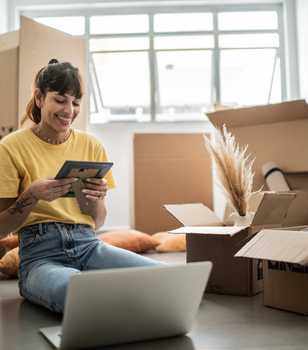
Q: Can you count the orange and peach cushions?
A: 4